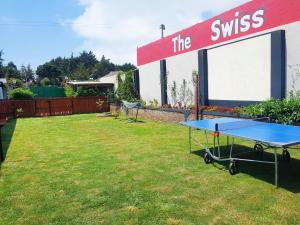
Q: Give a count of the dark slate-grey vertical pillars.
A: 4